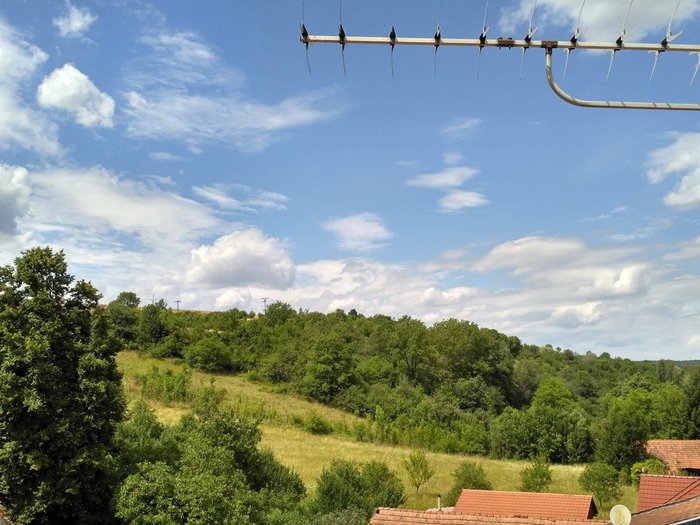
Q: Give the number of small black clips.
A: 9